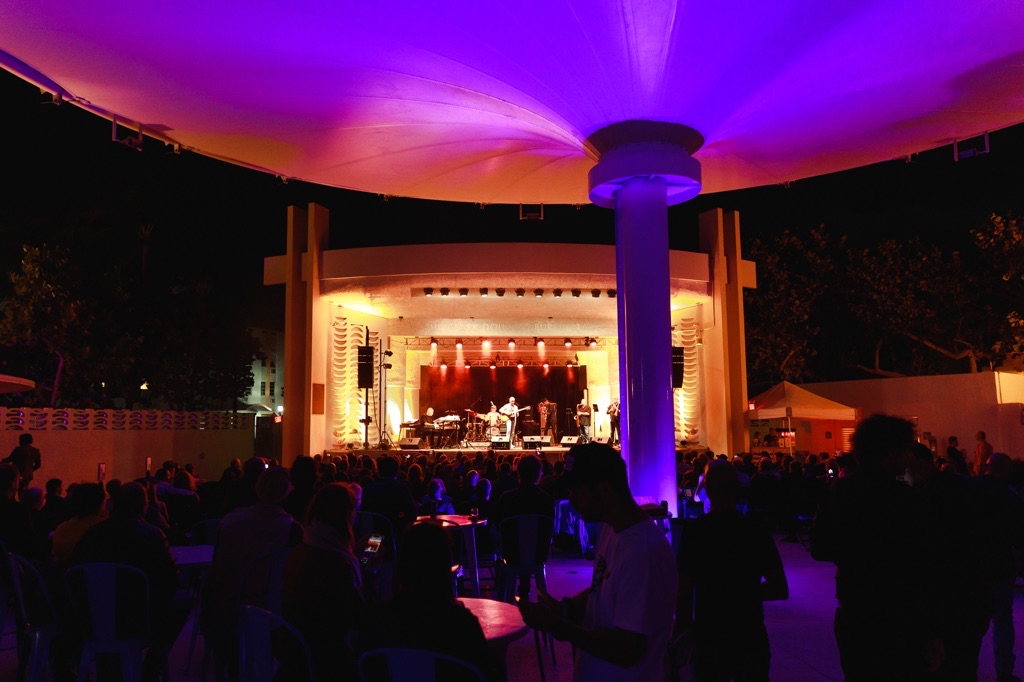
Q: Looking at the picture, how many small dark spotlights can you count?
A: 11